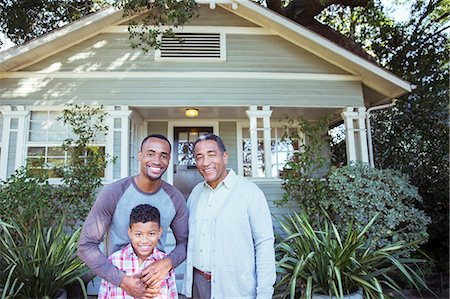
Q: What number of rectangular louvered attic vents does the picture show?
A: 1